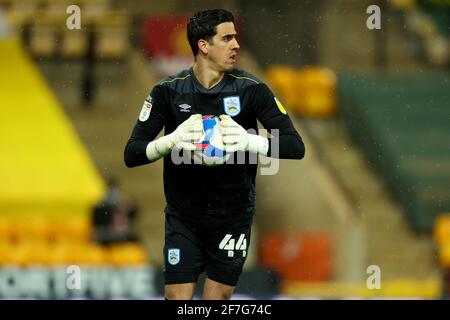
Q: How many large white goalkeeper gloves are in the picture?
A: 2